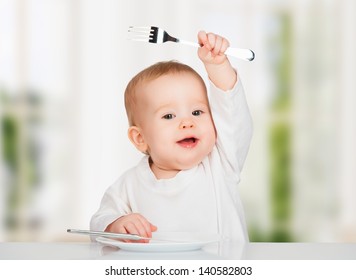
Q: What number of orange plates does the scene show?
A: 0